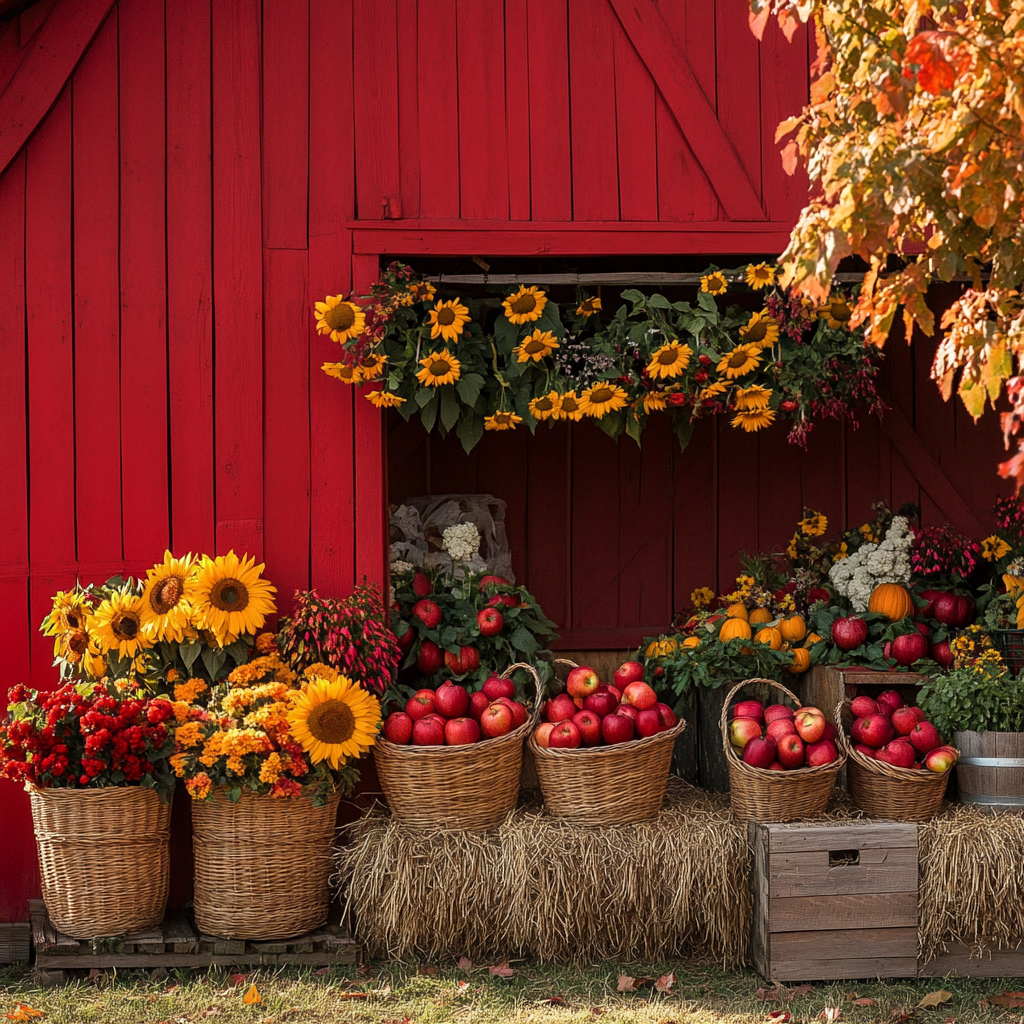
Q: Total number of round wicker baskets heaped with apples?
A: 4